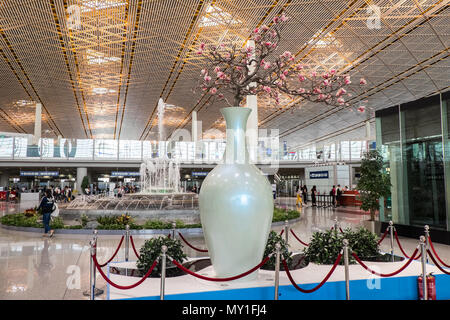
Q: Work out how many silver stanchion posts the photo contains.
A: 12